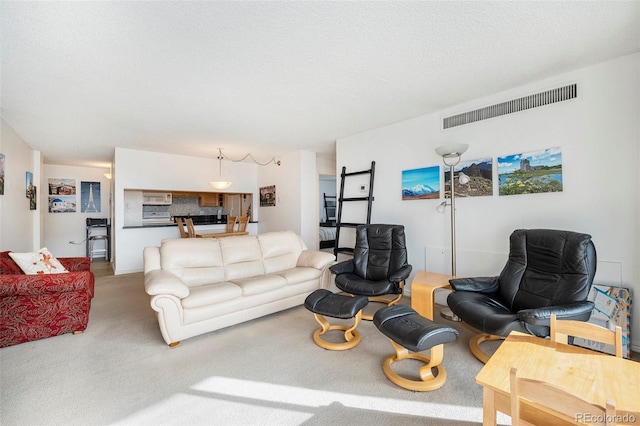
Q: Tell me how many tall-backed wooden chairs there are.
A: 4